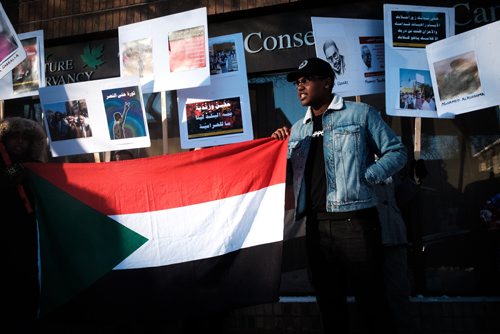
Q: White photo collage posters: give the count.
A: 8